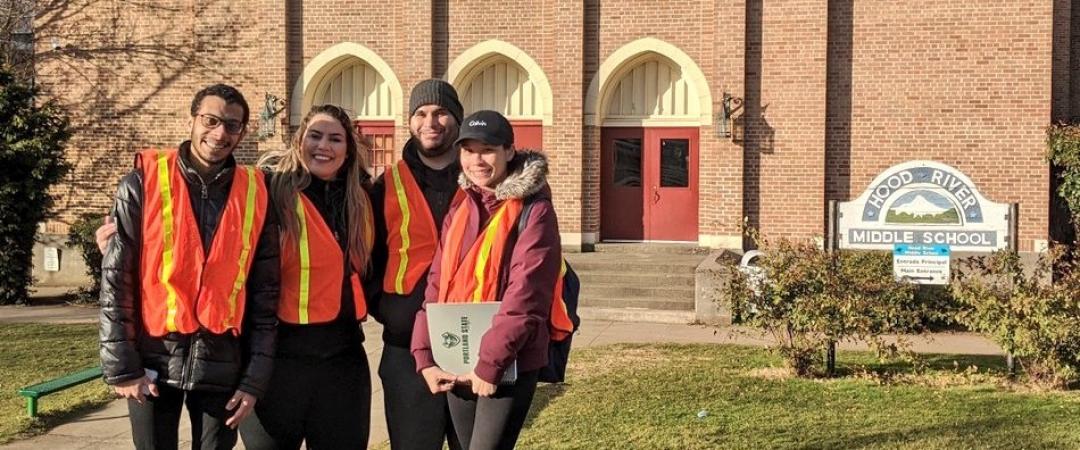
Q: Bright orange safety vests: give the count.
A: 4